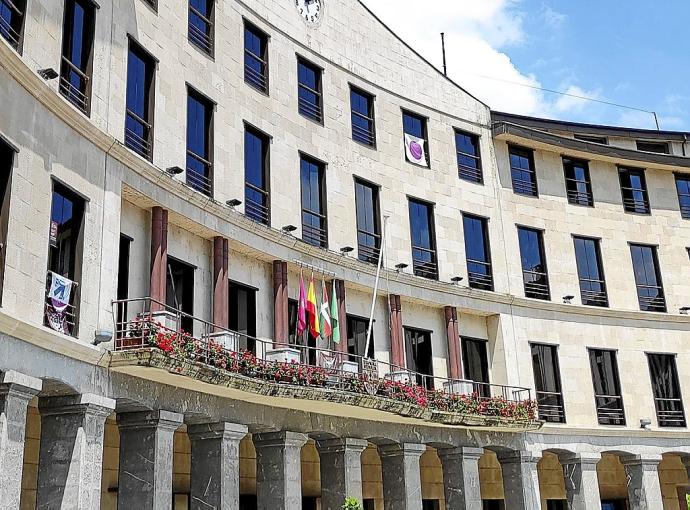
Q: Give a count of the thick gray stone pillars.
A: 11